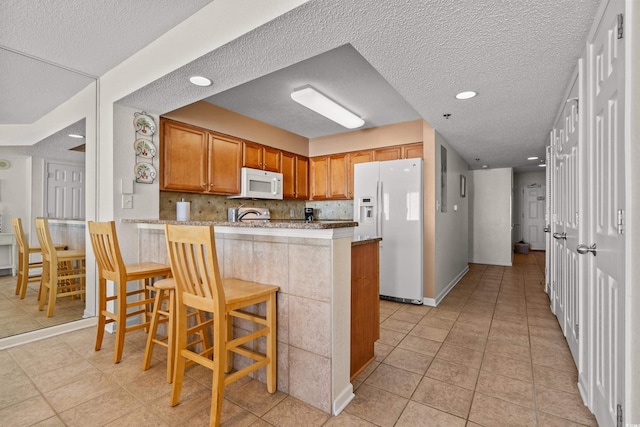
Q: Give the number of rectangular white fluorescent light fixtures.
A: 1